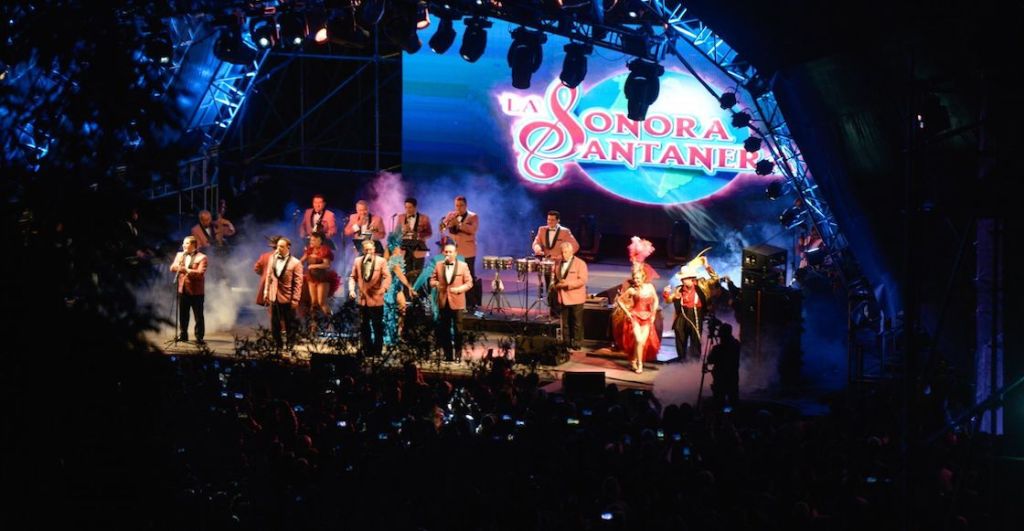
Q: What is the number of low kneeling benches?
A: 0